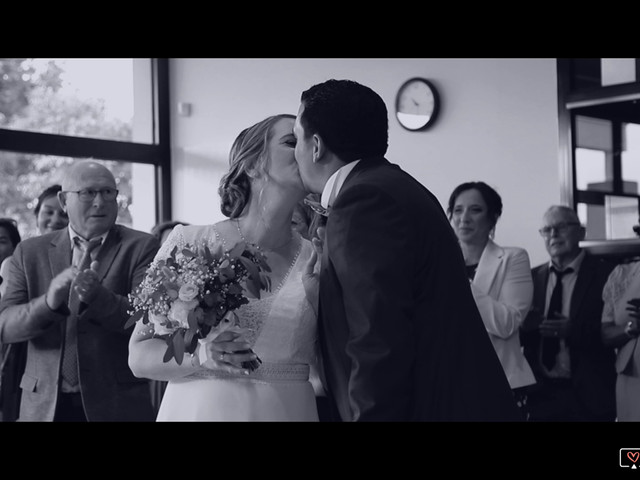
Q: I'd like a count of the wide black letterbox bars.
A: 2